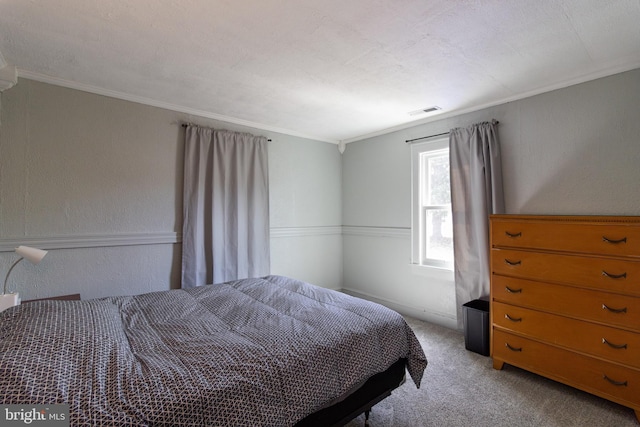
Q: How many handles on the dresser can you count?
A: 10